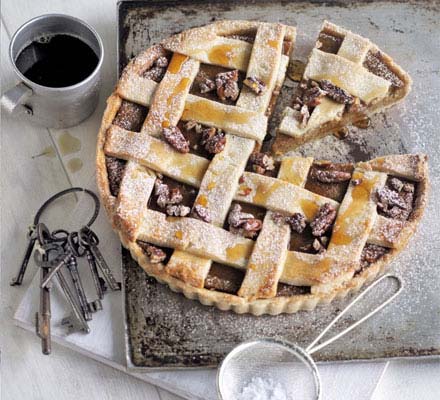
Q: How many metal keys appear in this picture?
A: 7